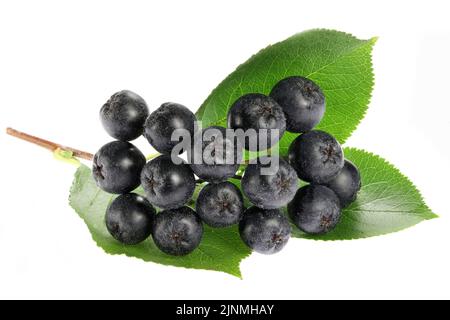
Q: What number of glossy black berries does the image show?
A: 15